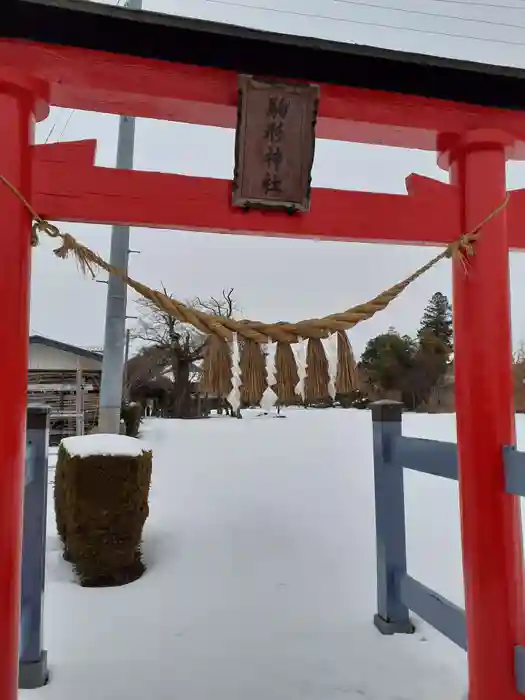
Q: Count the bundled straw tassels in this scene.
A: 5